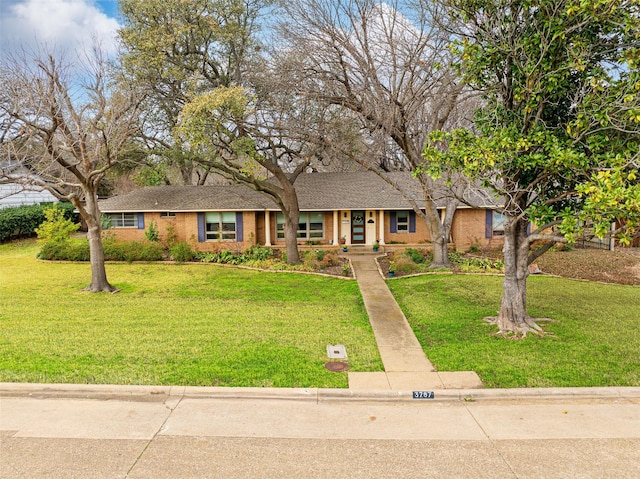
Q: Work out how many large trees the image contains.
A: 4